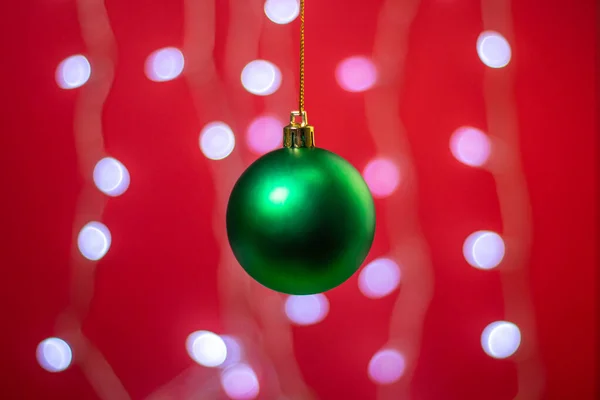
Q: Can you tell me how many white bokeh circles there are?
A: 12